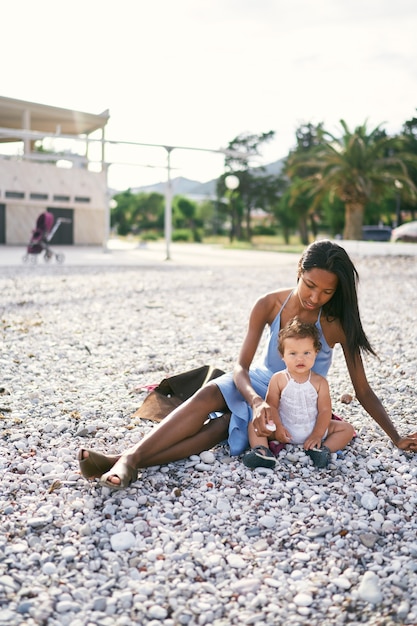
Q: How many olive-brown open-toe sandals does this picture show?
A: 2